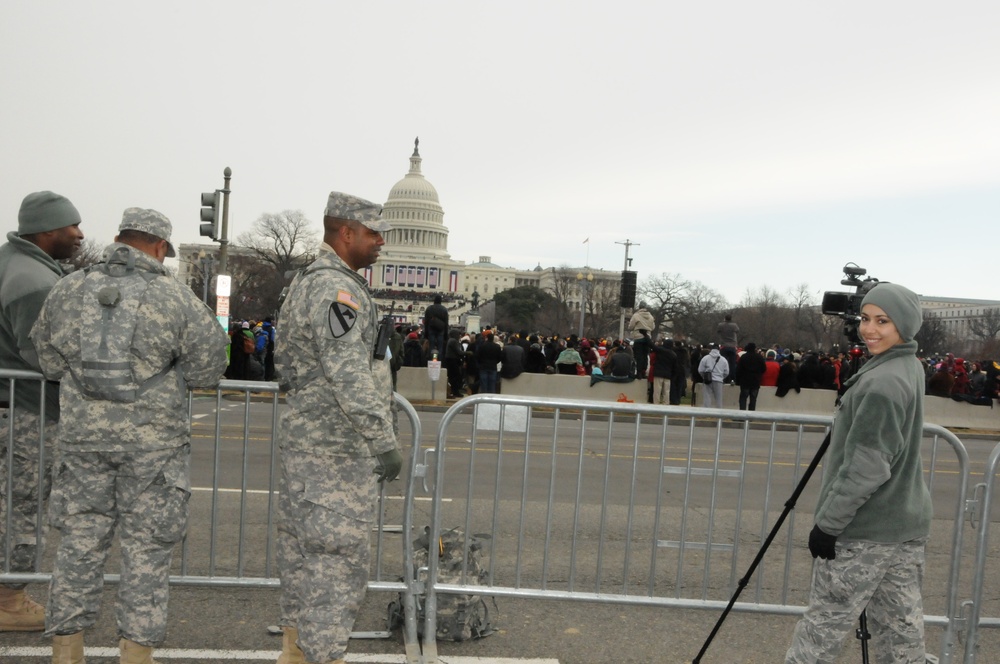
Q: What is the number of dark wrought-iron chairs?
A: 0